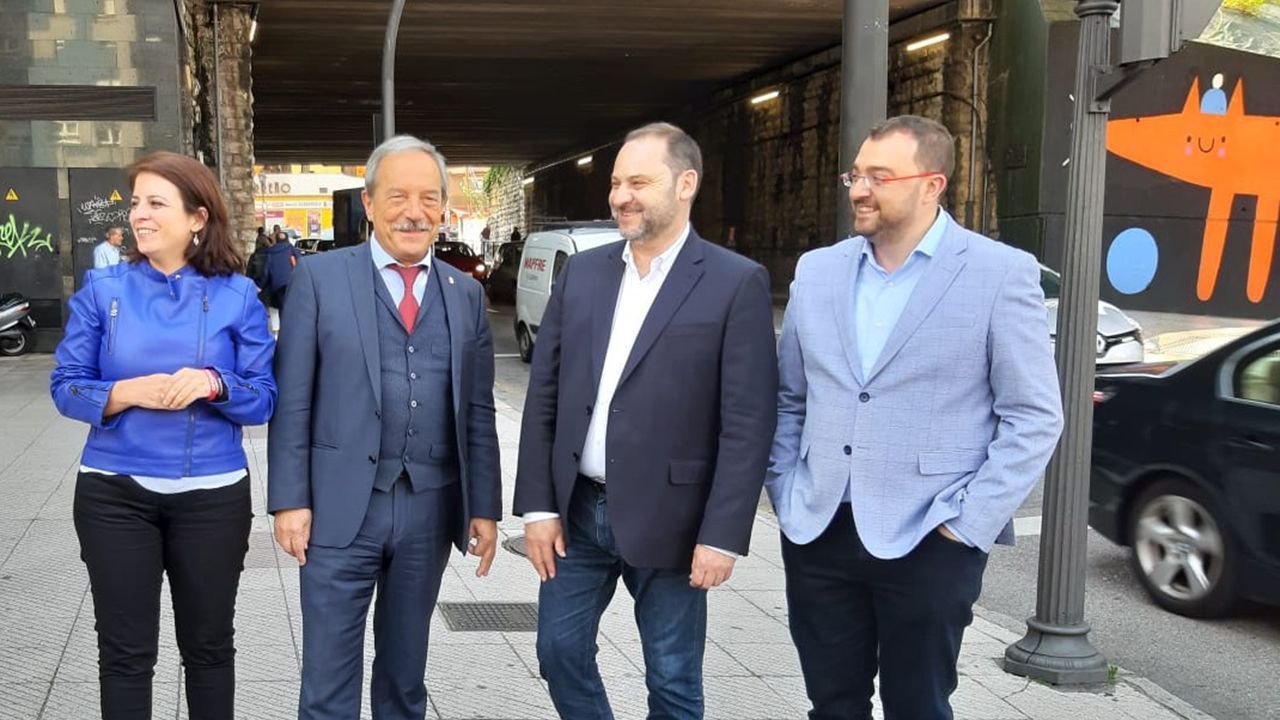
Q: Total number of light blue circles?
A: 1